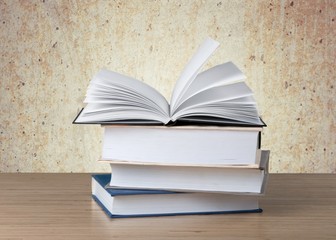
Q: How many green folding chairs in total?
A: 0